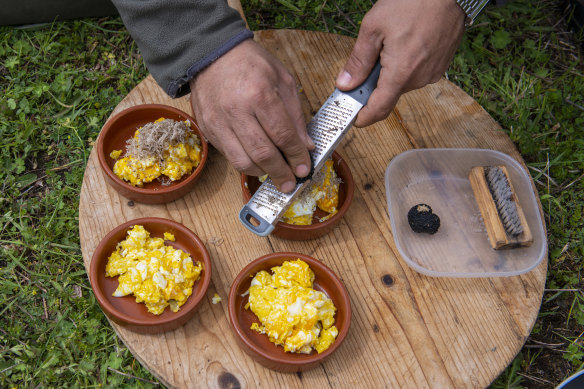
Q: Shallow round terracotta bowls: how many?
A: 4